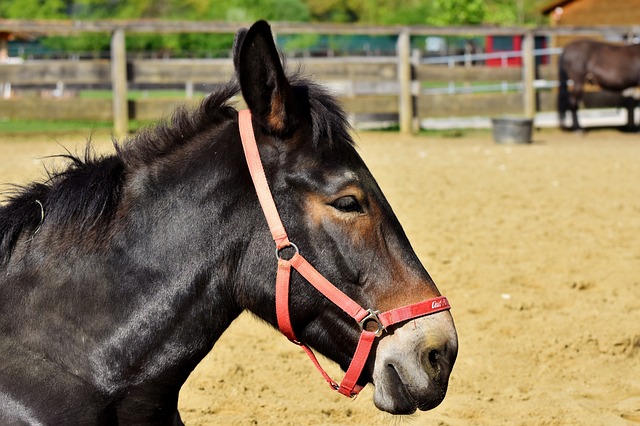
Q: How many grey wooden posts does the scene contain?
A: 3